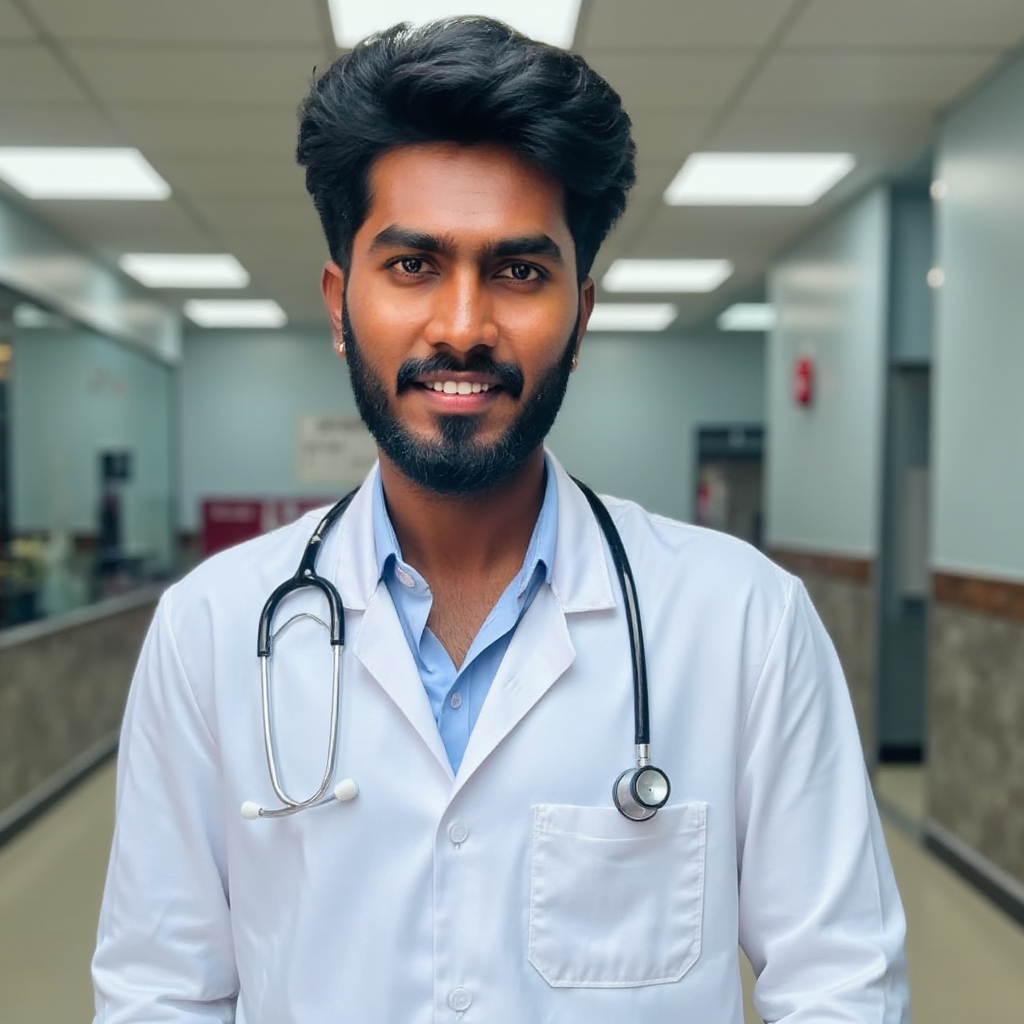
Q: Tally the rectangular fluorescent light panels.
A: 8